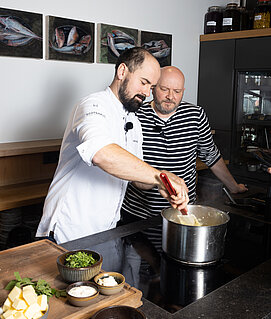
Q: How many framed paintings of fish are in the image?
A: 4